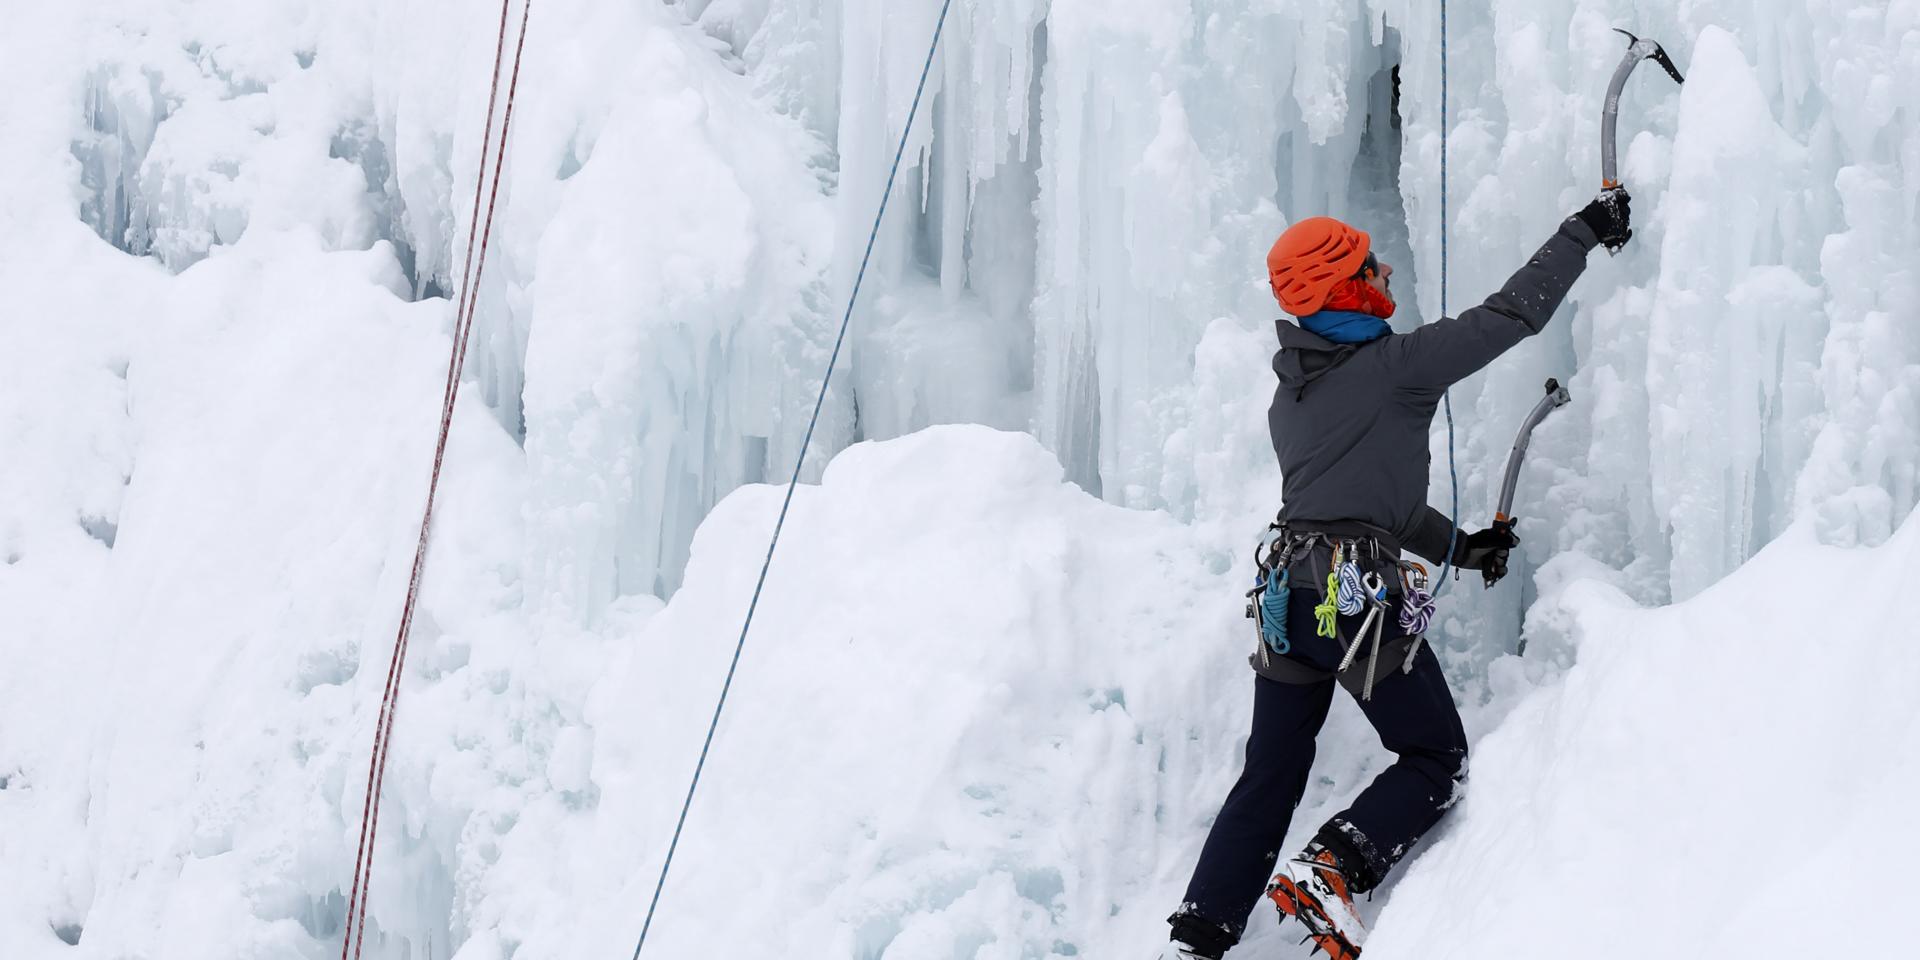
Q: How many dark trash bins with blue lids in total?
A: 0